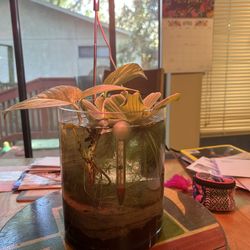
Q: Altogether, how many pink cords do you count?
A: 2